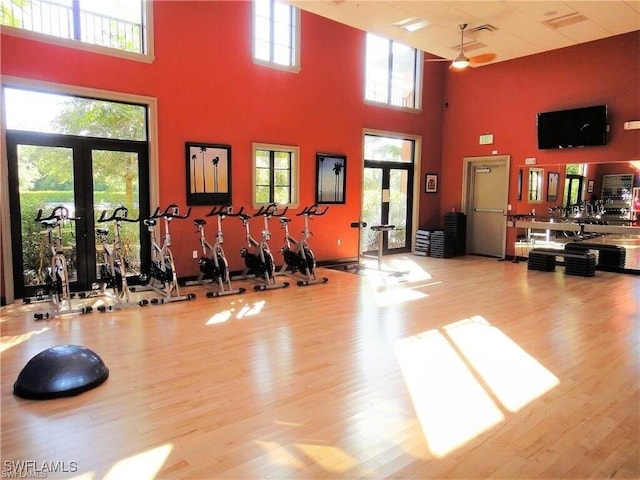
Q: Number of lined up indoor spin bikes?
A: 6